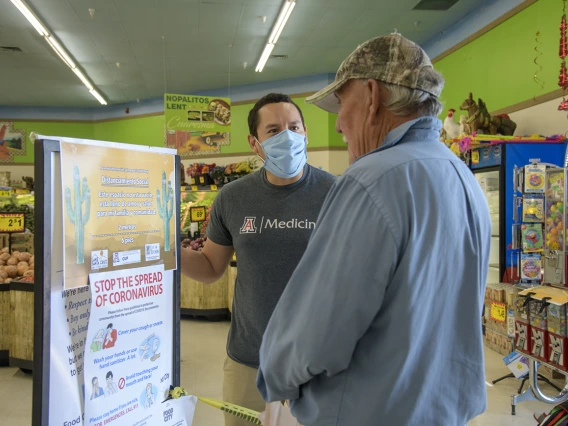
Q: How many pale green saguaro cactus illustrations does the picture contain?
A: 2